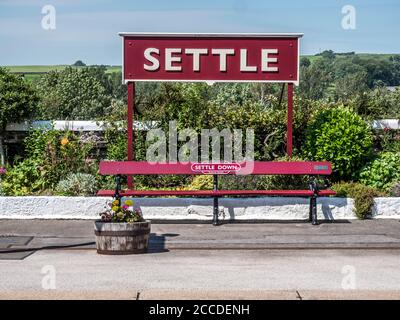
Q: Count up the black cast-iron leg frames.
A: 3